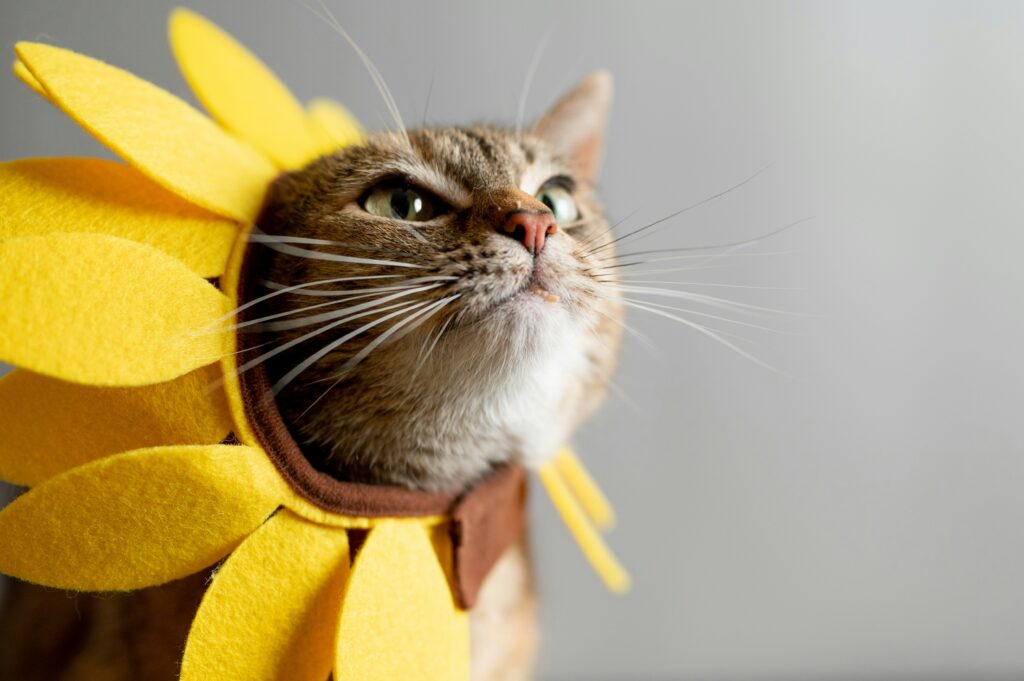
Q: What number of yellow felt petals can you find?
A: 12